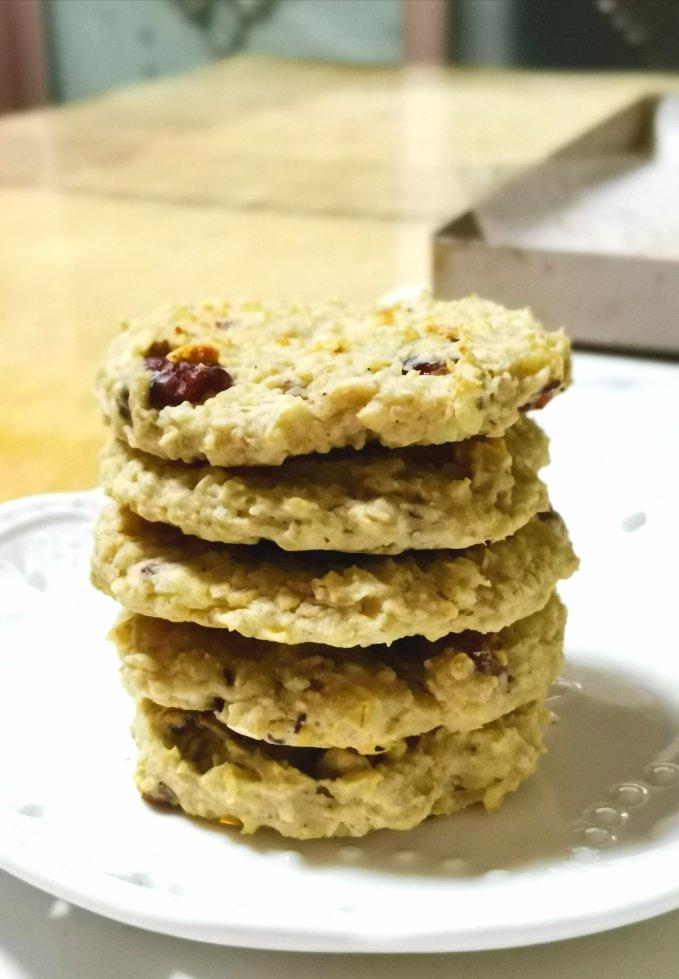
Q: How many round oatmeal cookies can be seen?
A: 5